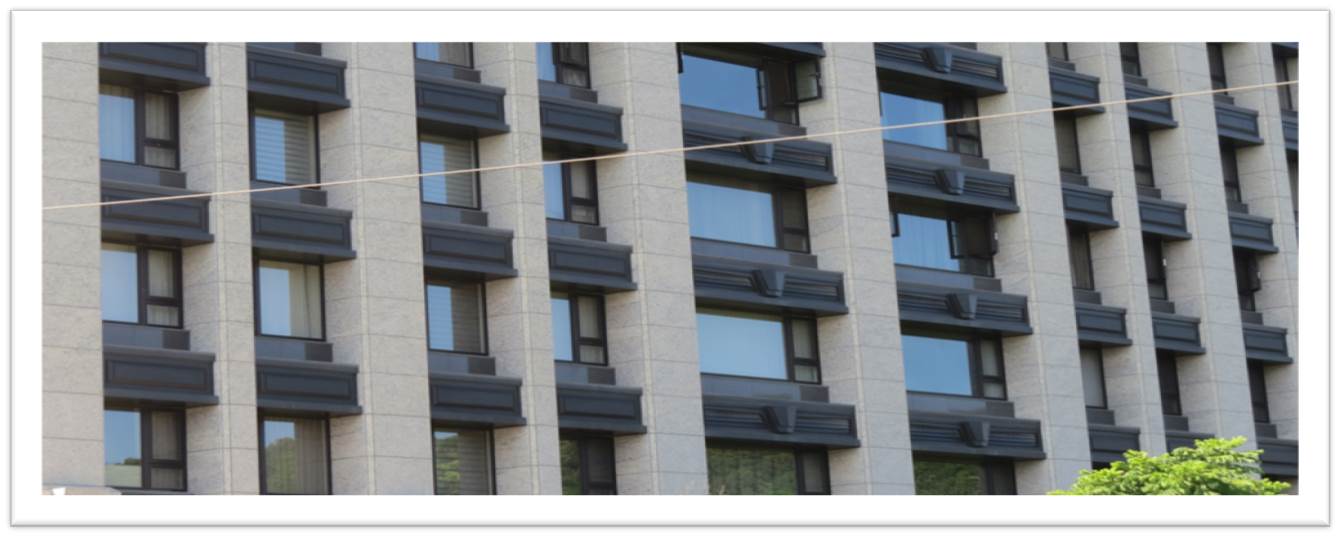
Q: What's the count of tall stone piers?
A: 10